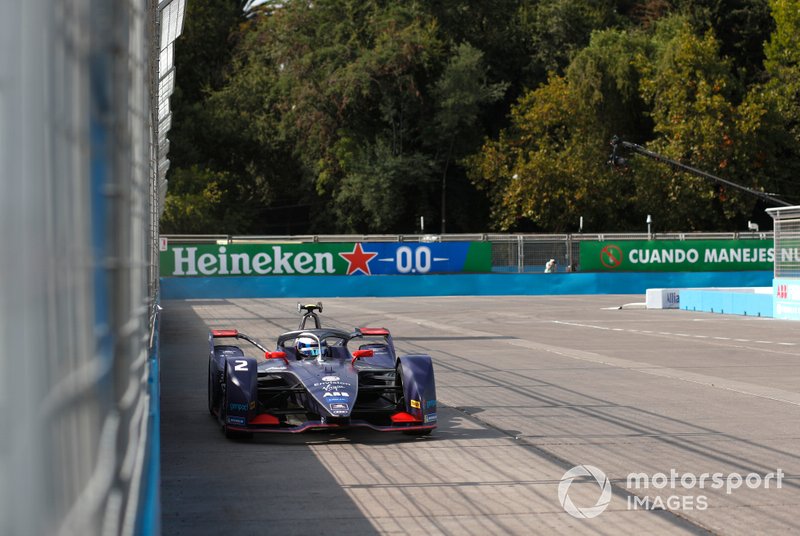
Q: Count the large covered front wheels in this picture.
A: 2